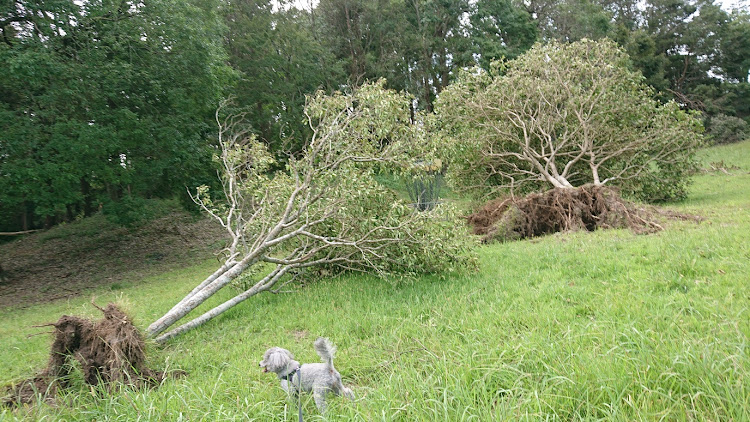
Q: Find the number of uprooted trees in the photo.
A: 2